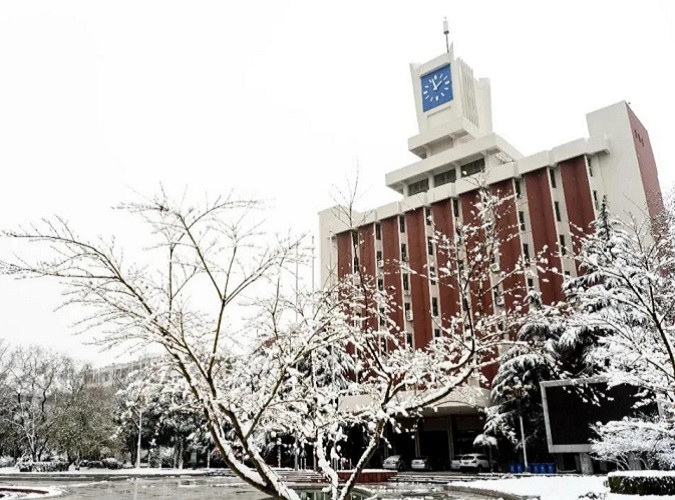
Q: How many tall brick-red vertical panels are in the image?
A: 9